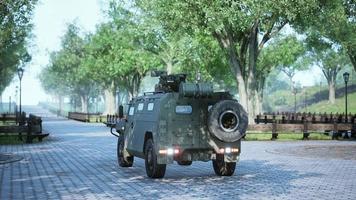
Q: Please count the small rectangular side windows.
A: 3